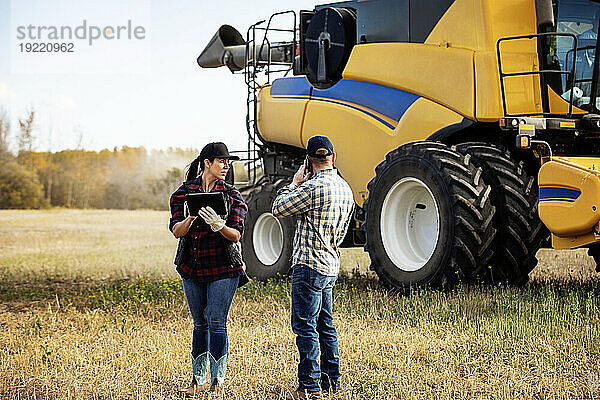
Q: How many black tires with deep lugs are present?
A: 3